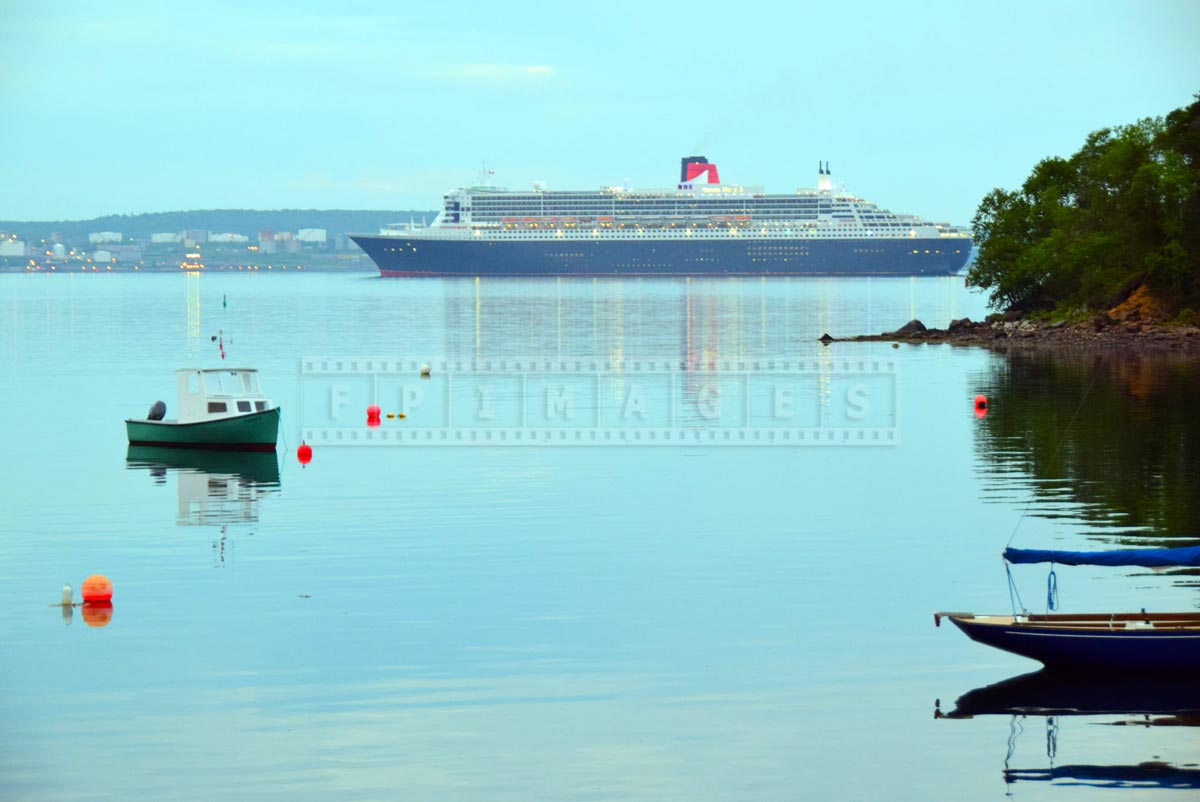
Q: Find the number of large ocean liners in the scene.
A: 1